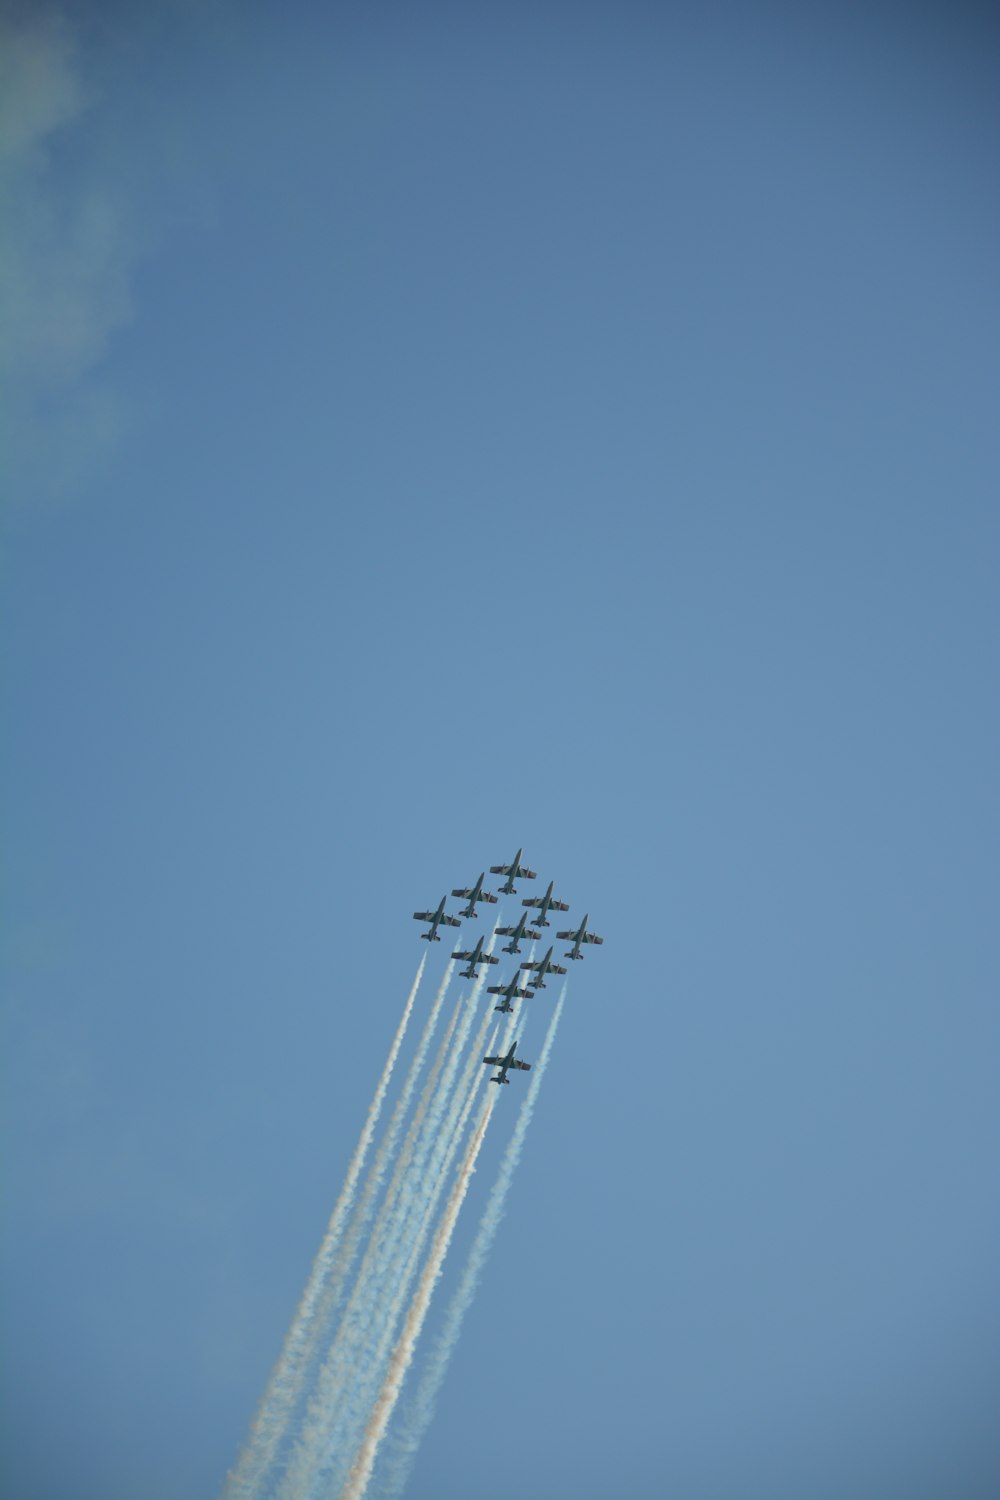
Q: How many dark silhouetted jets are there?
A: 10